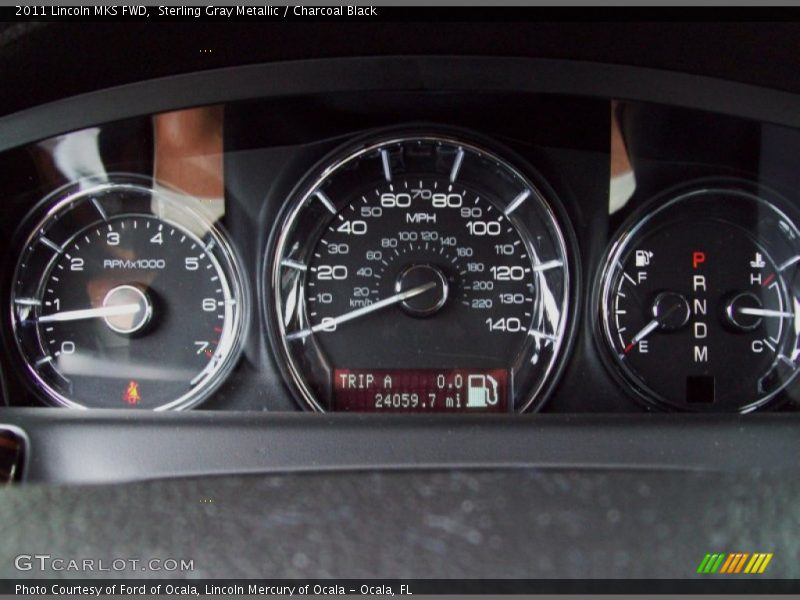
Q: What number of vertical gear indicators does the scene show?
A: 5